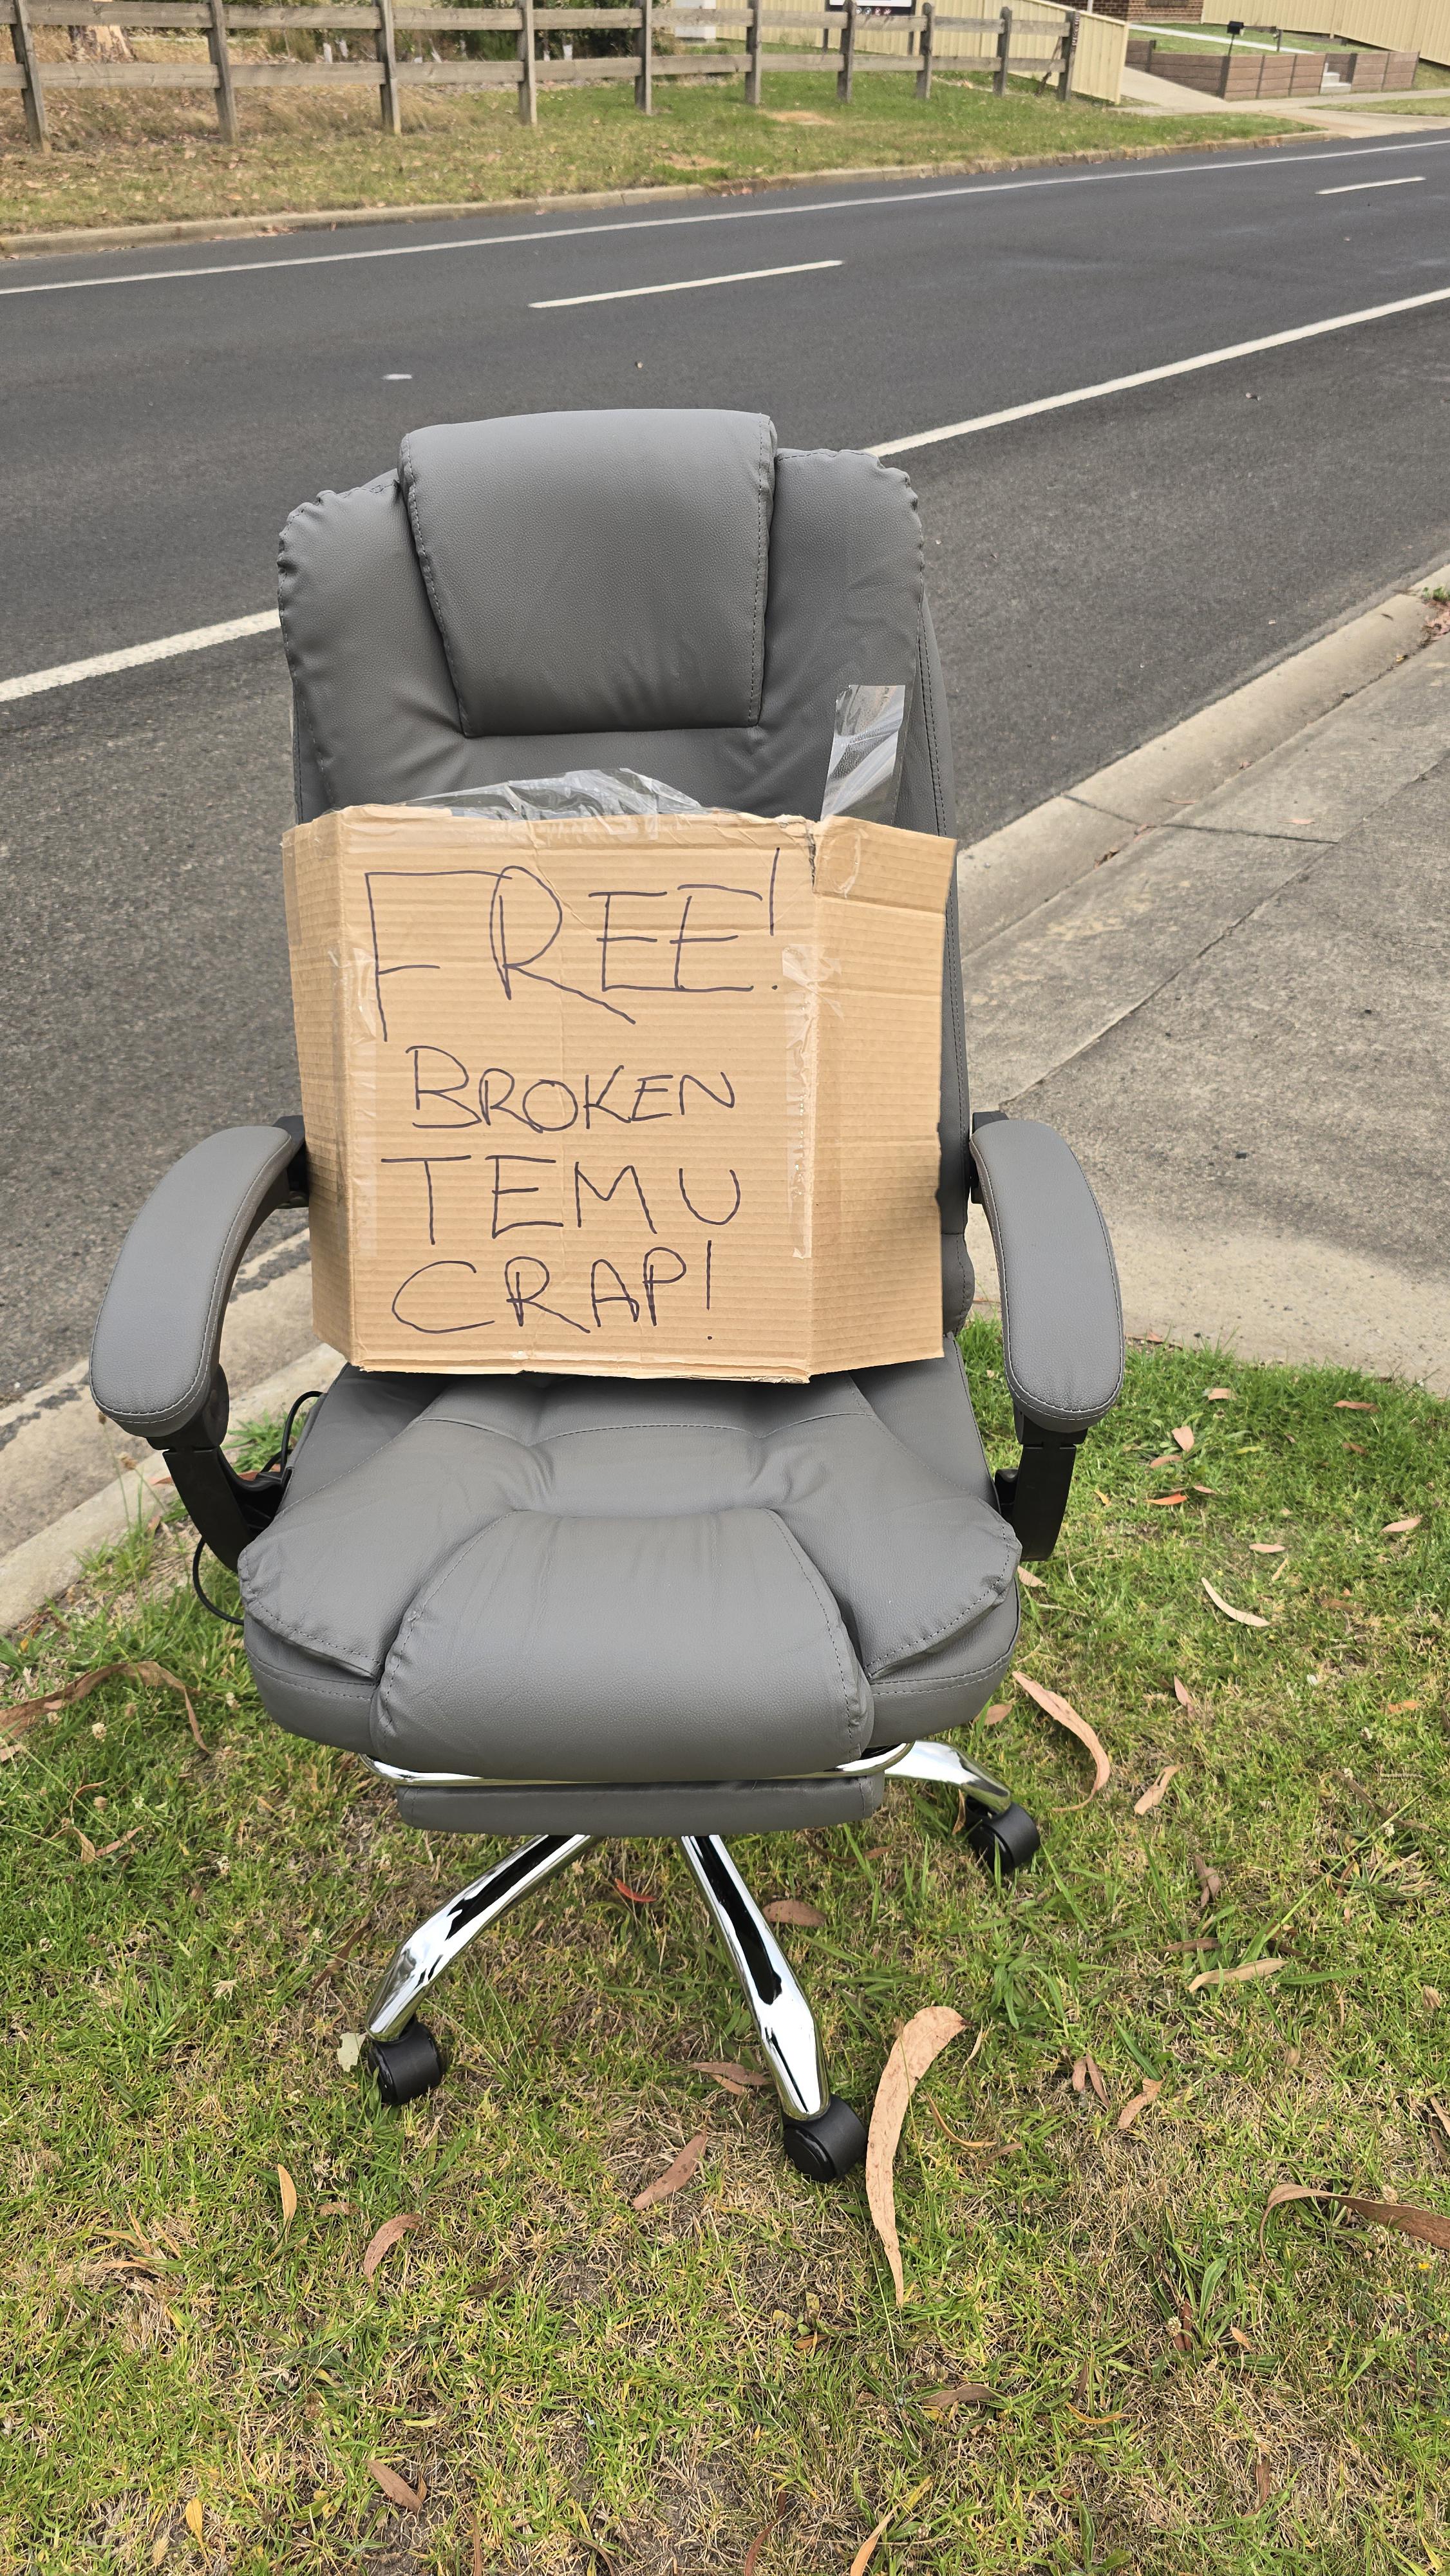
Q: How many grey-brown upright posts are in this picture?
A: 10